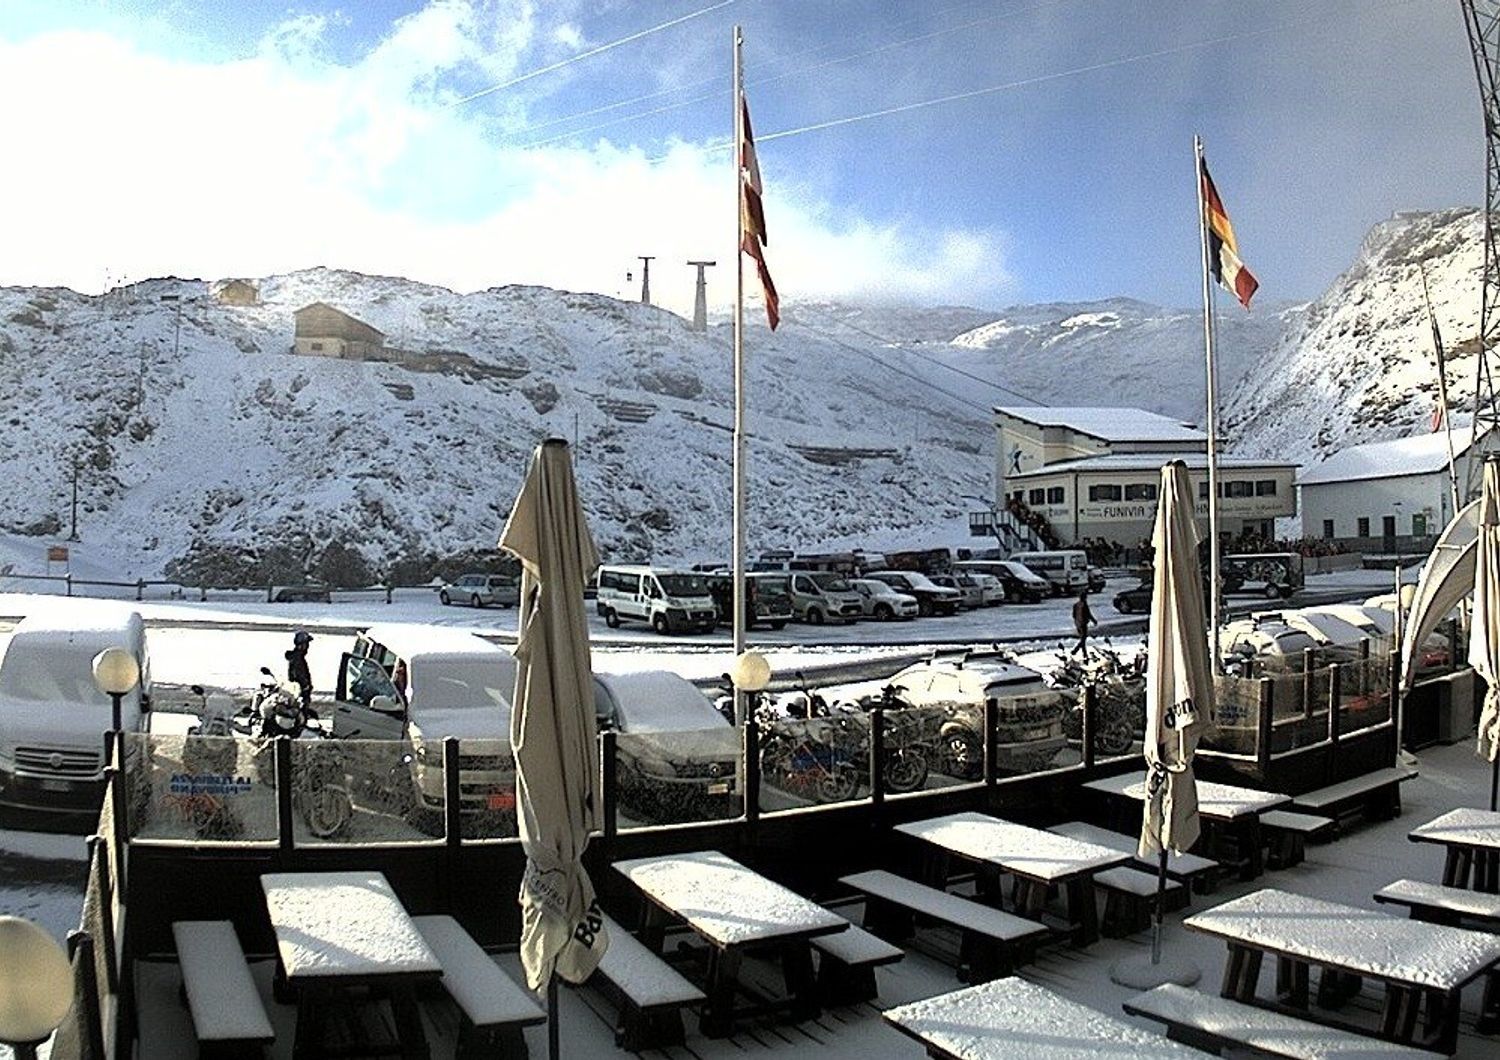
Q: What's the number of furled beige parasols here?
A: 3